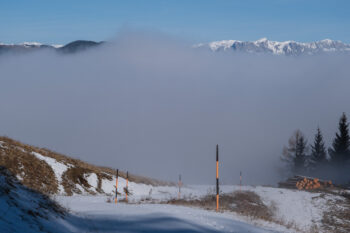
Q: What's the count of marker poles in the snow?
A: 5